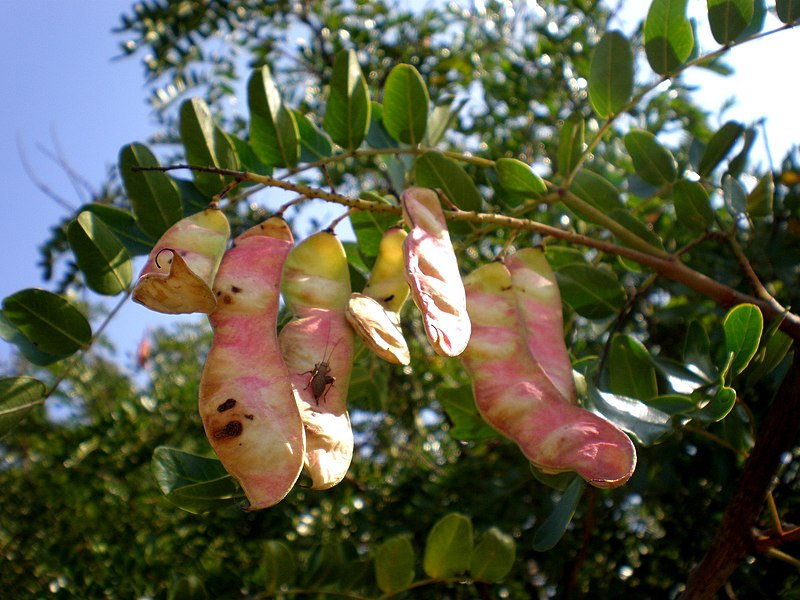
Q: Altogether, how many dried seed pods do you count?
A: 7